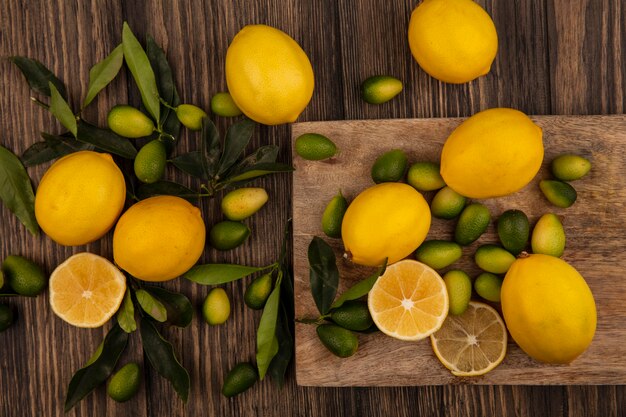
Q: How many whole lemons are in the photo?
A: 7